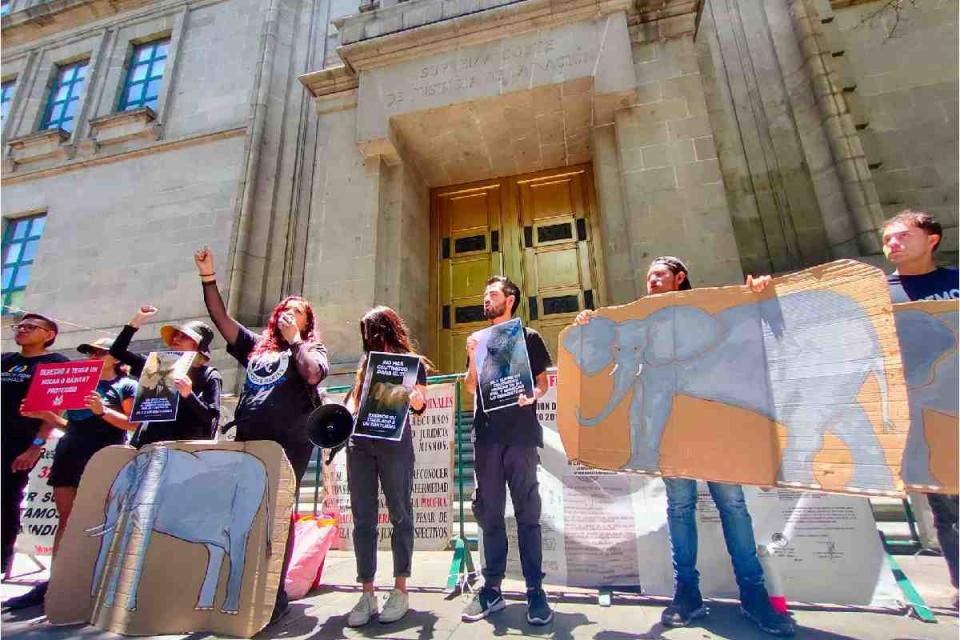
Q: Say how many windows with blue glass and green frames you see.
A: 4